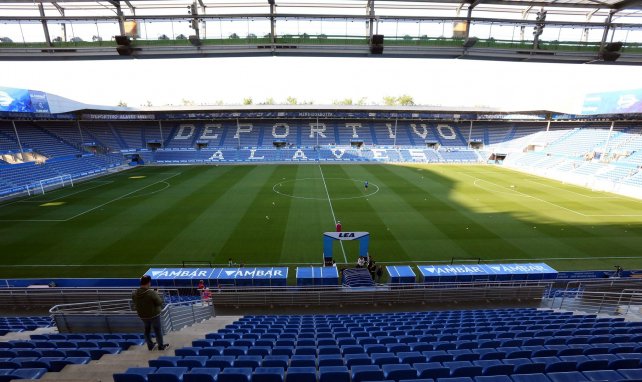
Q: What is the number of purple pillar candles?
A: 0